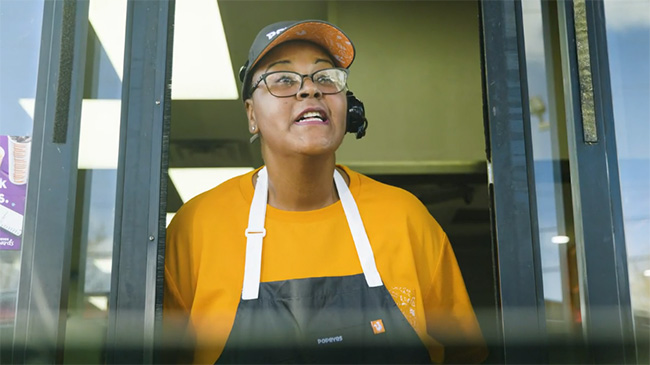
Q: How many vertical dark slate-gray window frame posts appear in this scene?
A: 4